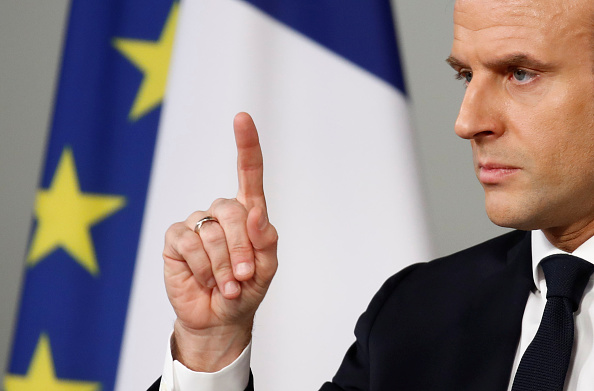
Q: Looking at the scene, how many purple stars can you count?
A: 0